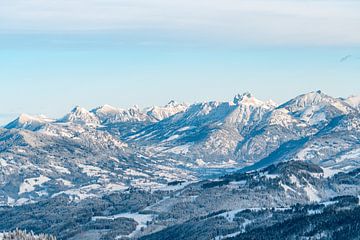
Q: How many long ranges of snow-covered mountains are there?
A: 1